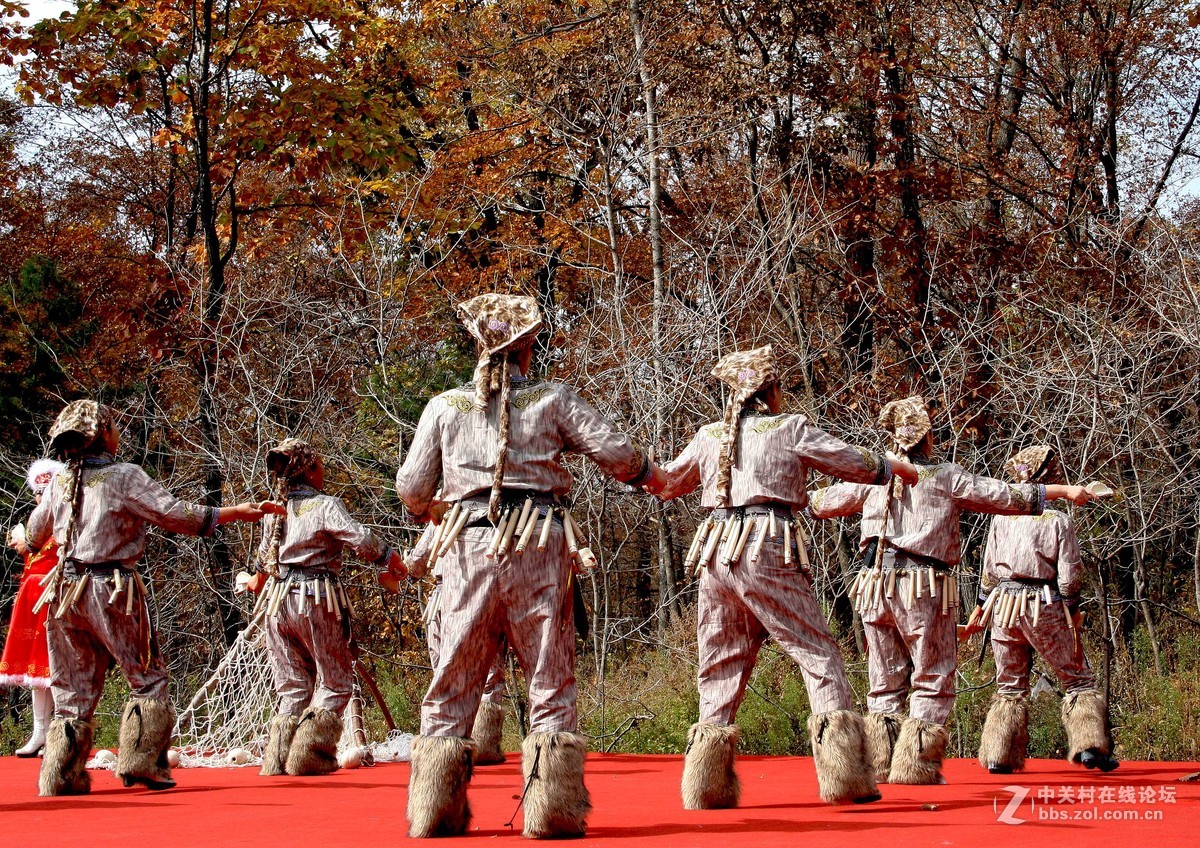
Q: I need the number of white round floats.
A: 4